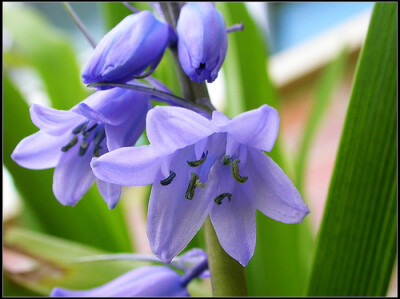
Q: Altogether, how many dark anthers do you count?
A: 12